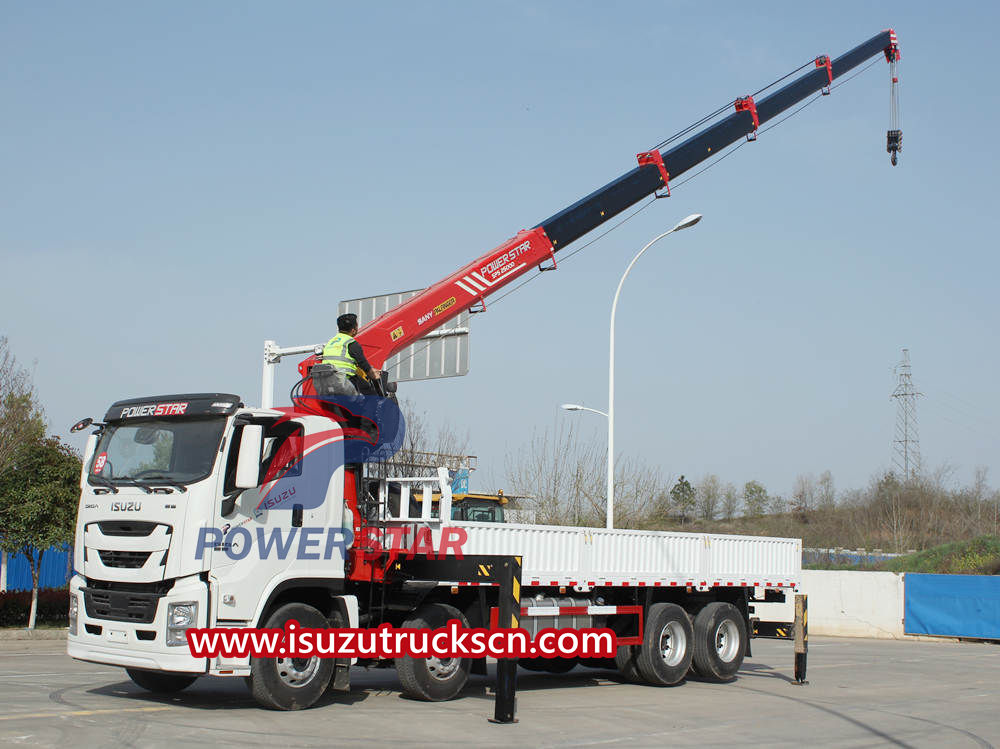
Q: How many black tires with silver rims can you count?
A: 4